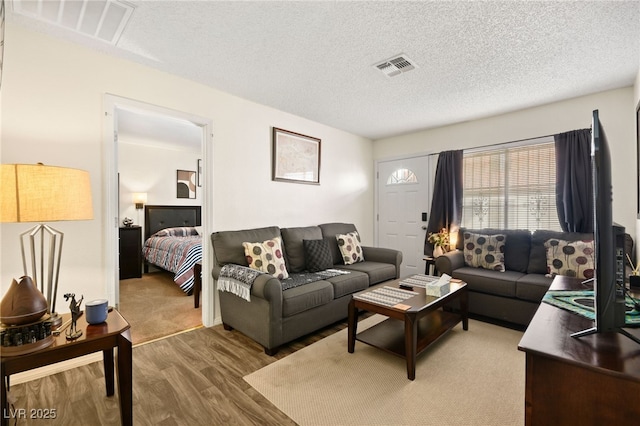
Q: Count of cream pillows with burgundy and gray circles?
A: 4